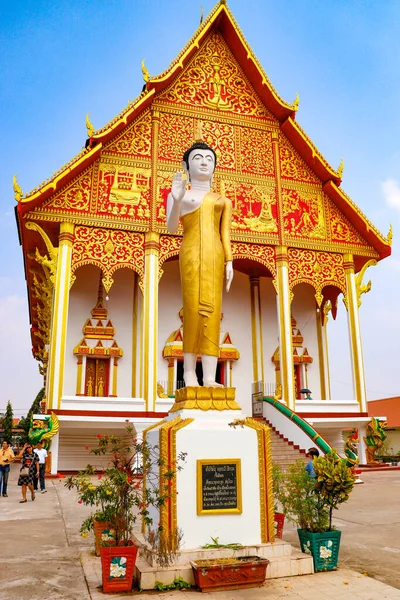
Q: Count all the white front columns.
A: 4